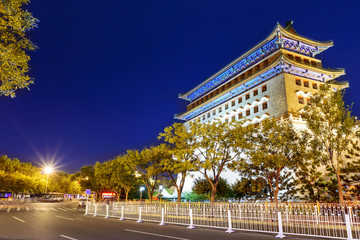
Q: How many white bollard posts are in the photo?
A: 10